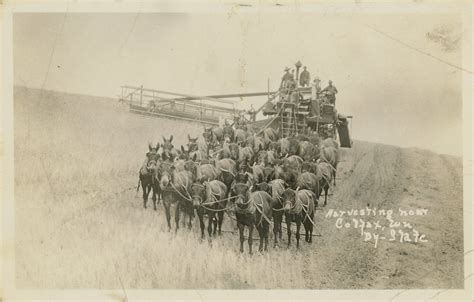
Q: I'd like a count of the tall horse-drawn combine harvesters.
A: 1